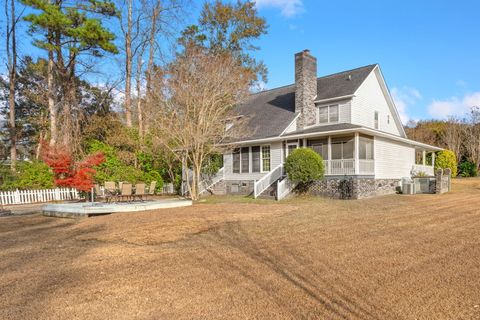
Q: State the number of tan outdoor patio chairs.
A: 6